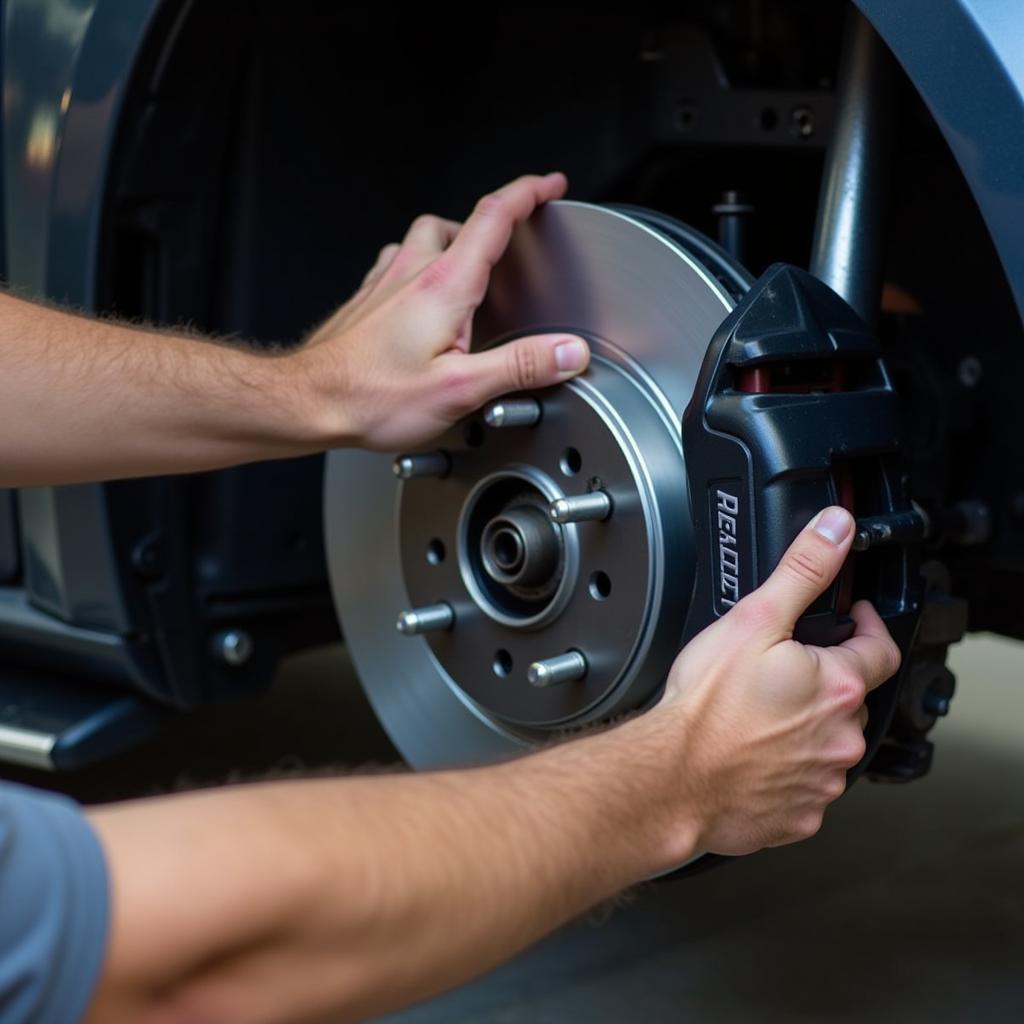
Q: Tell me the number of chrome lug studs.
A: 5